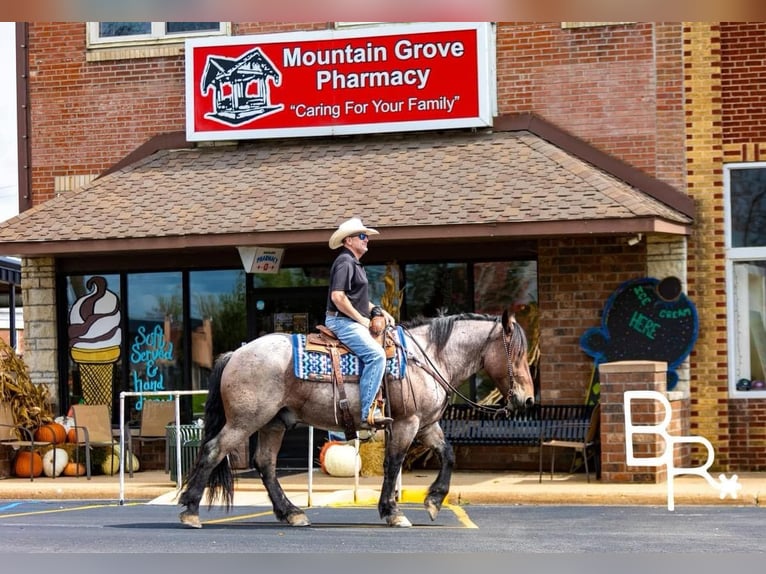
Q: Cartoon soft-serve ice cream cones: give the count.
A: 1